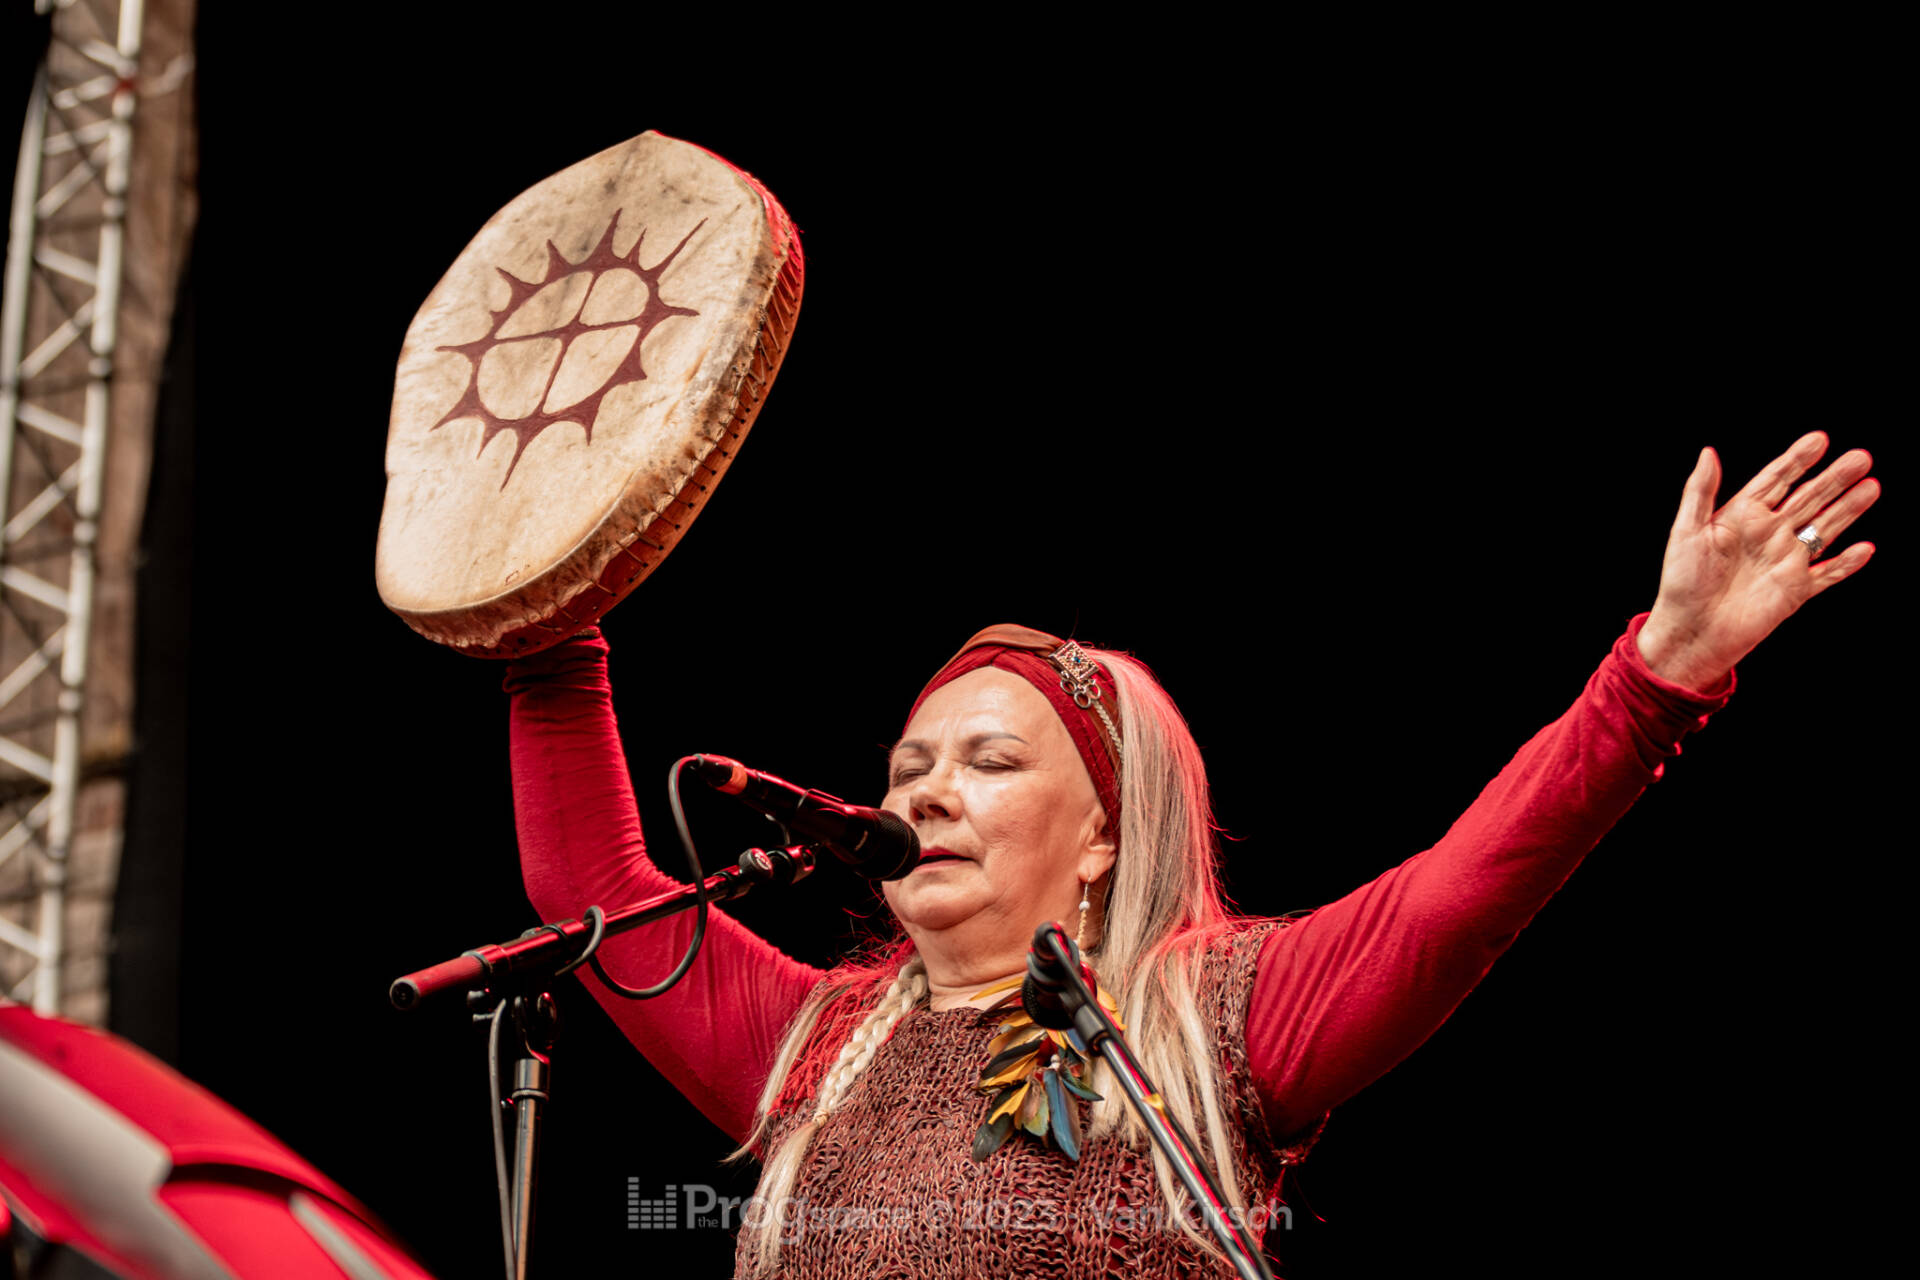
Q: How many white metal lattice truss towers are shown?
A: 1